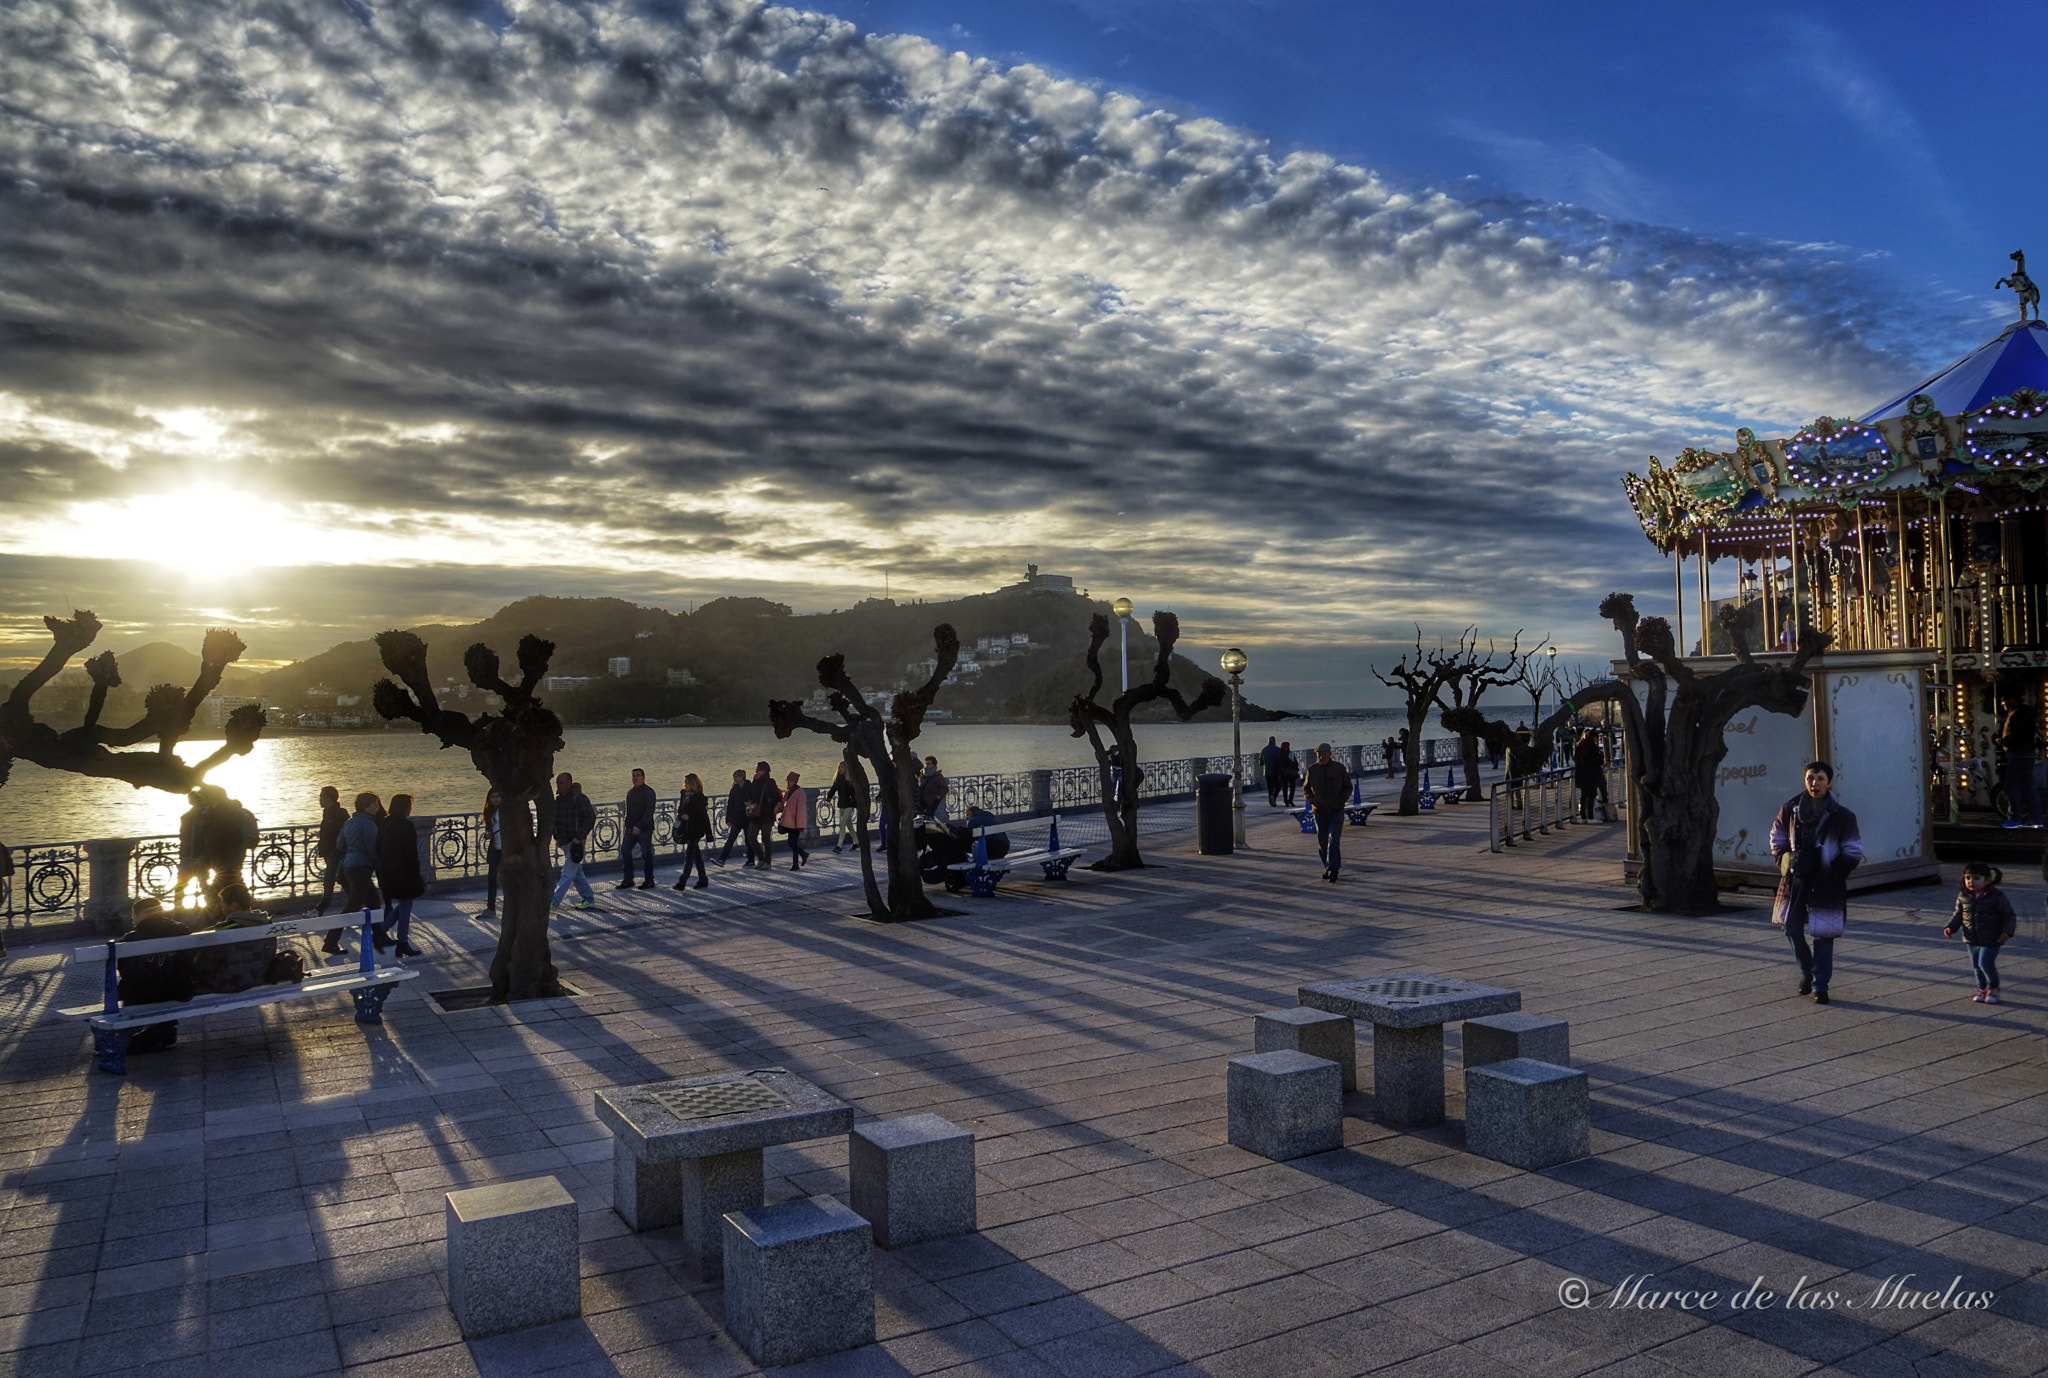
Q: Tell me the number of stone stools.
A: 8